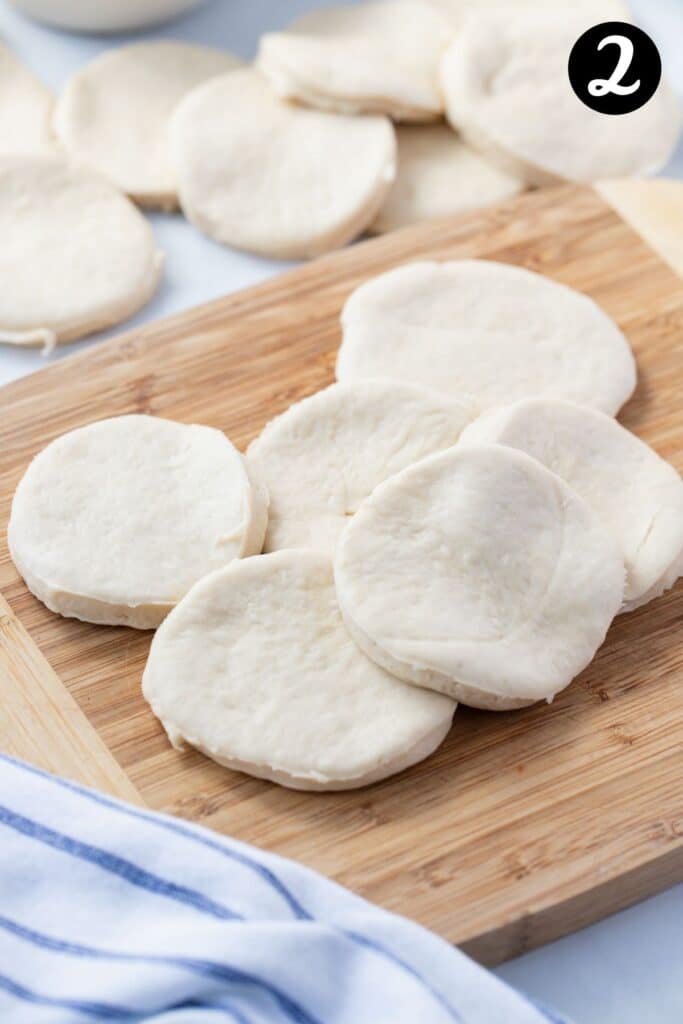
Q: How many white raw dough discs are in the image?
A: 14